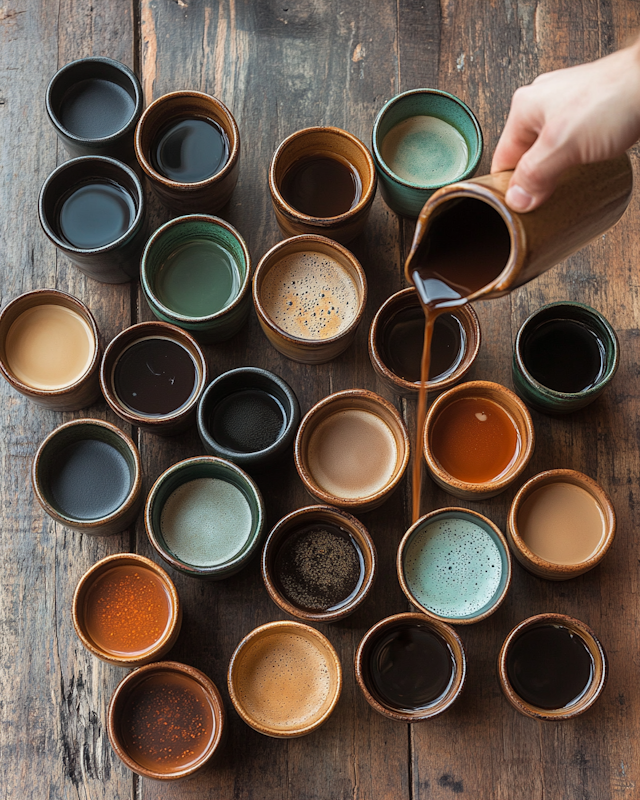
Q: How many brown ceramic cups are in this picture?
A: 15